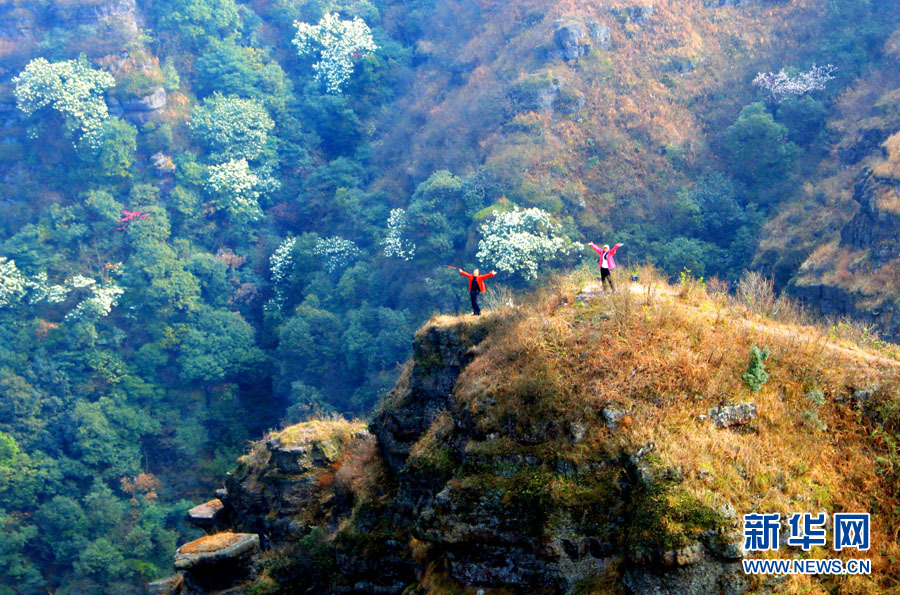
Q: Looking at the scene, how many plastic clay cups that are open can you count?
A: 0